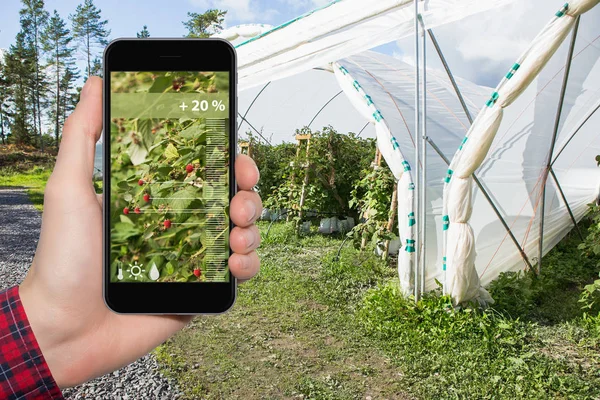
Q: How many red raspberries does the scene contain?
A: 7